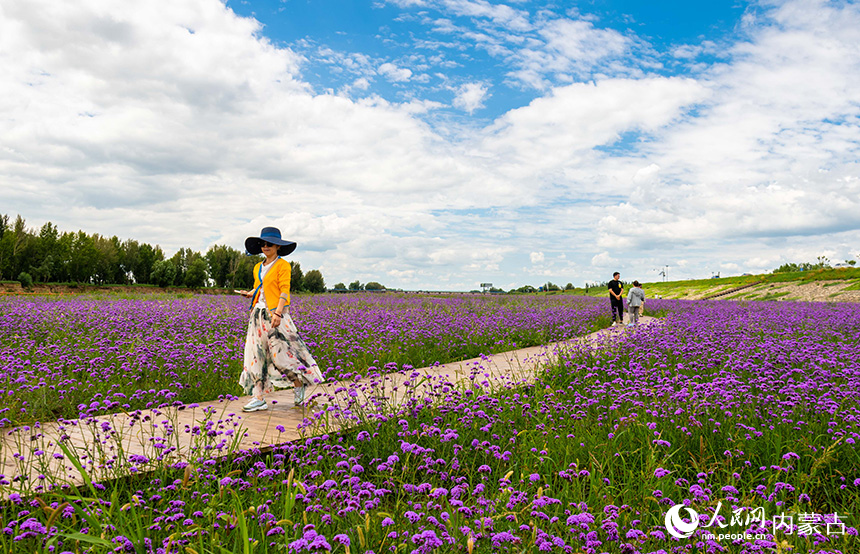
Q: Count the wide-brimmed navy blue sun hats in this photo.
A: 1